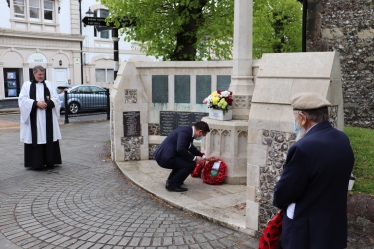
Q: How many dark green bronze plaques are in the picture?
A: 4